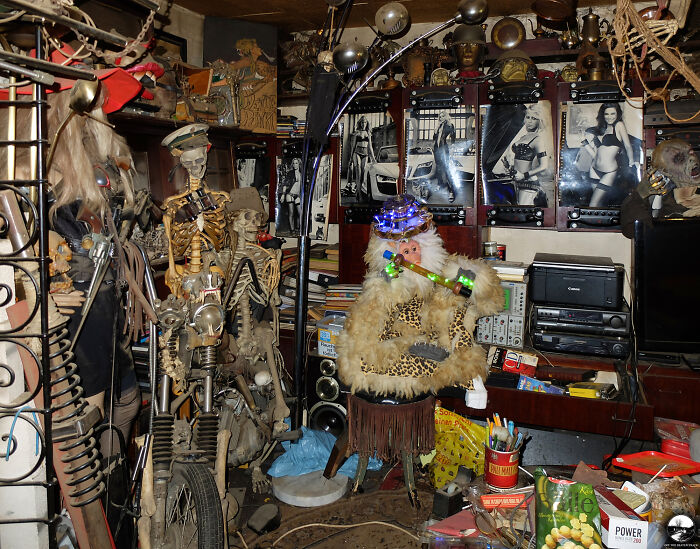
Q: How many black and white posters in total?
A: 6